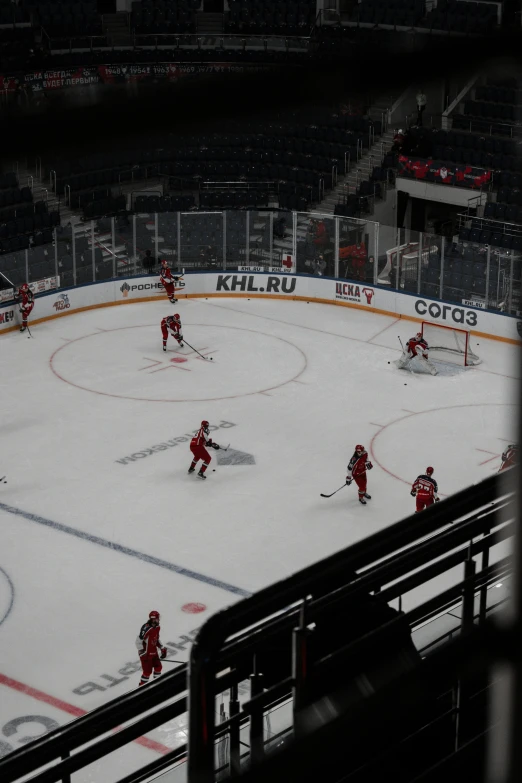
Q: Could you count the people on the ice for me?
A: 9